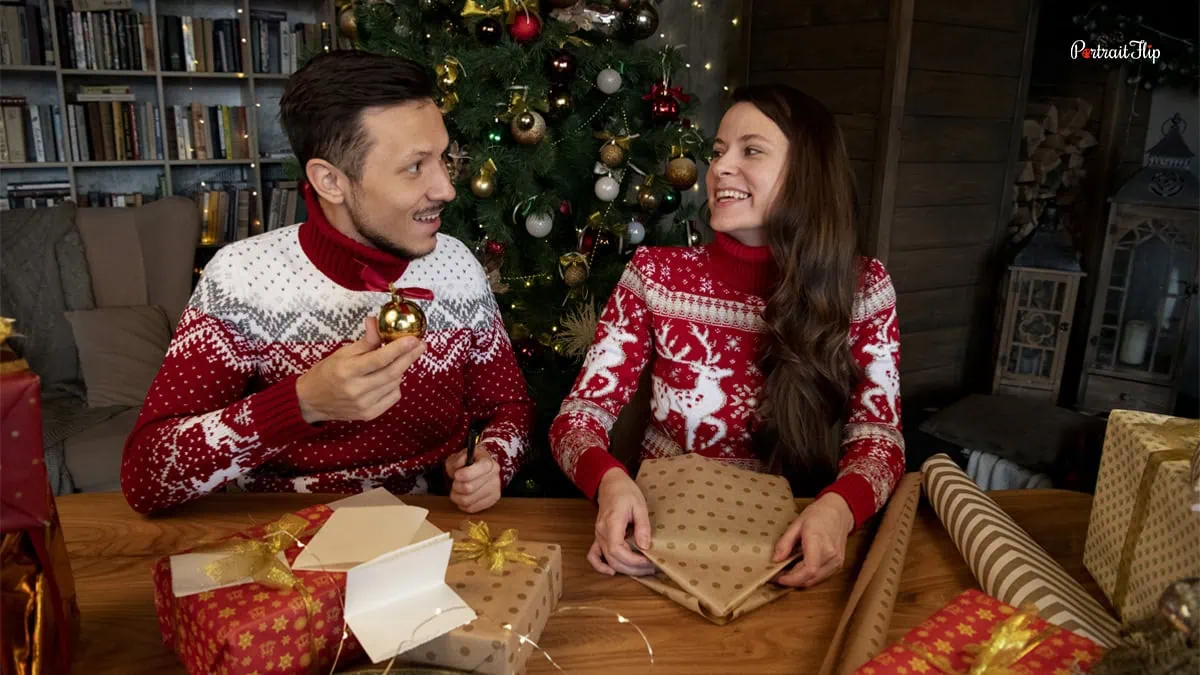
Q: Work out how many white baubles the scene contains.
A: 4